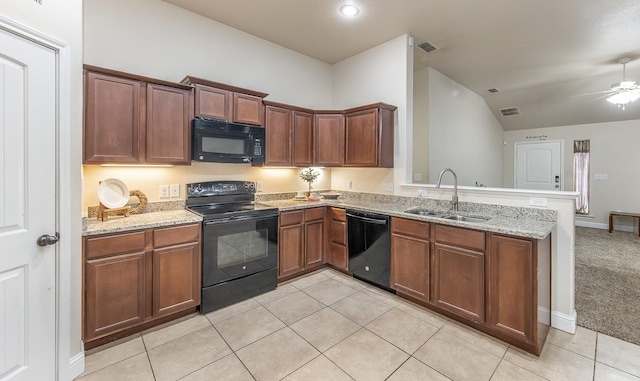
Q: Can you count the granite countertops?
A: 2